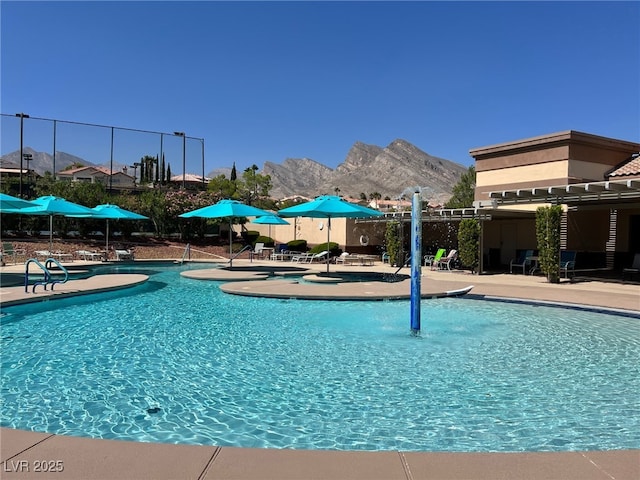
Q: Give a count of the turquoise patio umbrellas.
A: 6